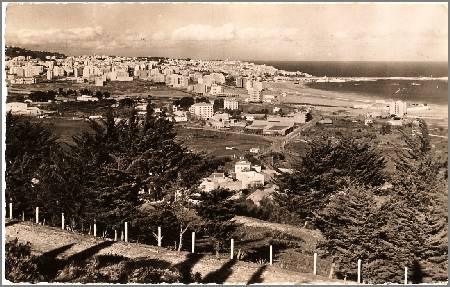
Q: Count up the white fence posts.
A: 12